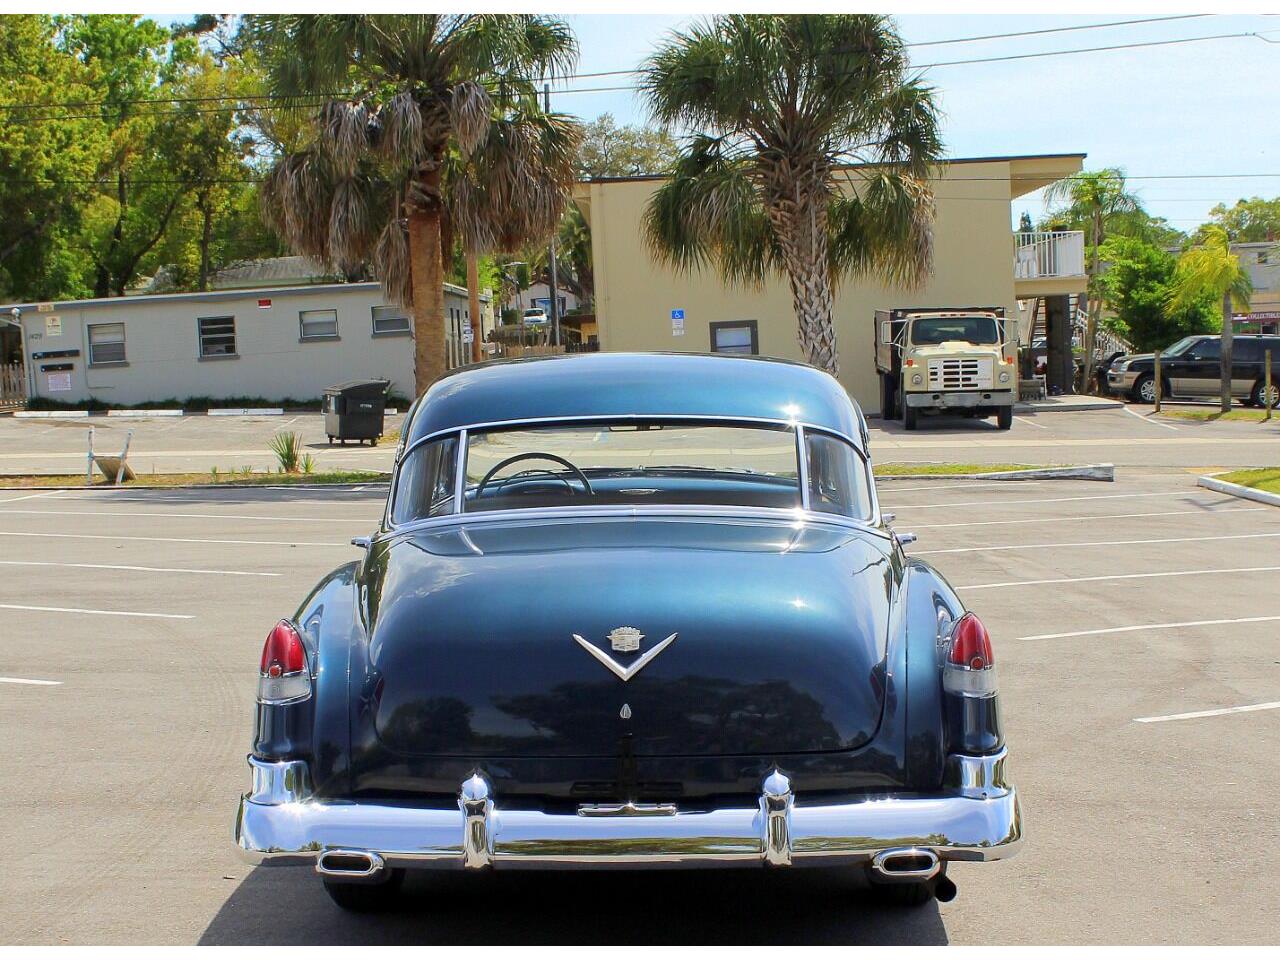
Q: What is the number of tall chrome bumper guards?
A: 2